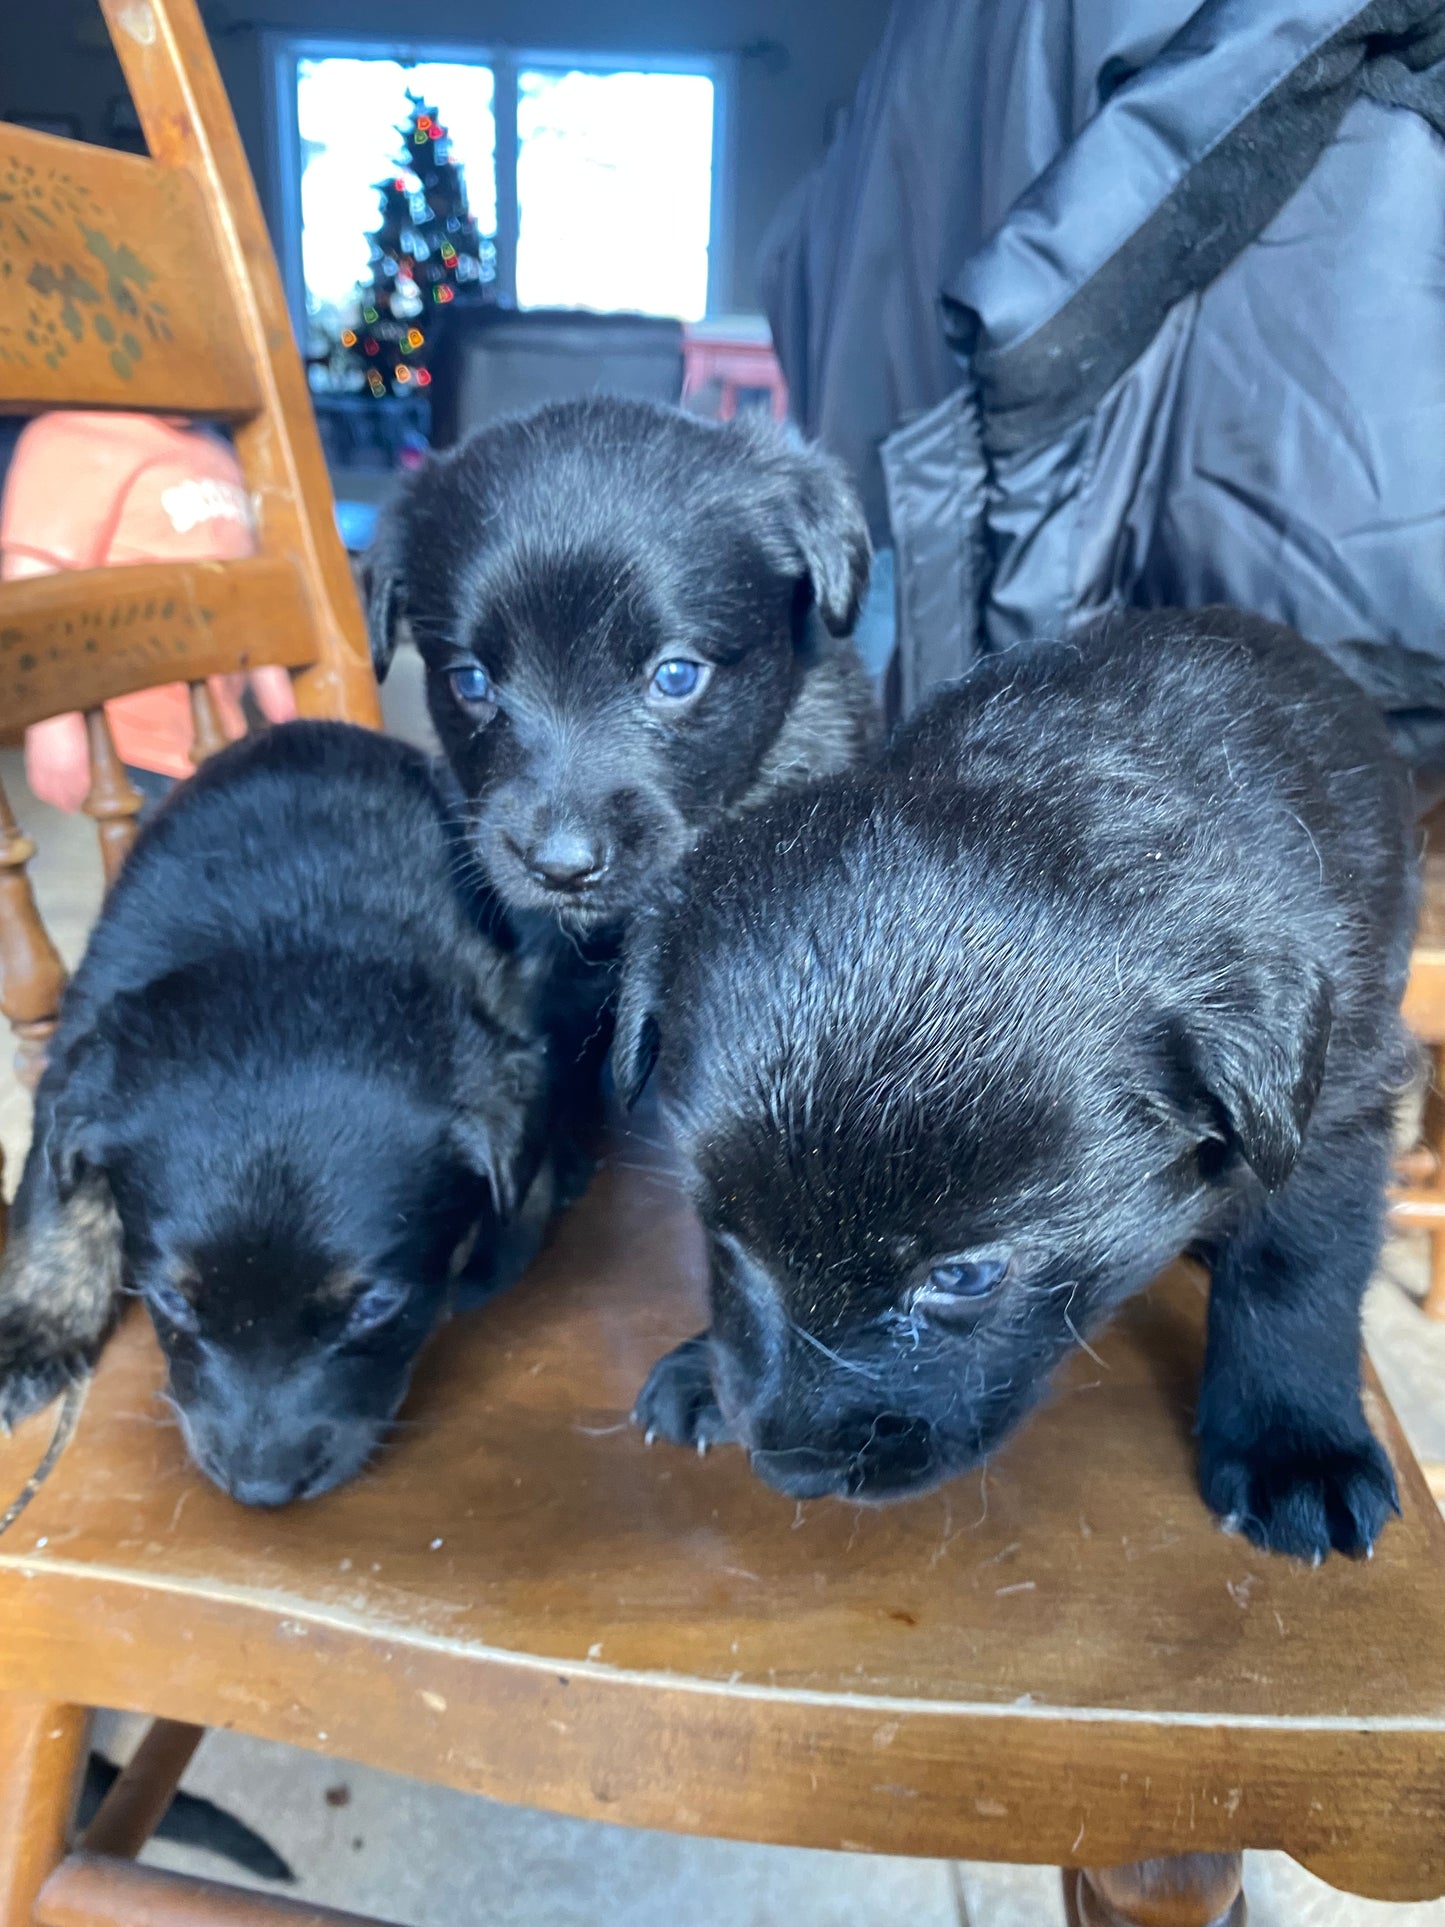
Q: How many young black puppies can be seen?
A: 3